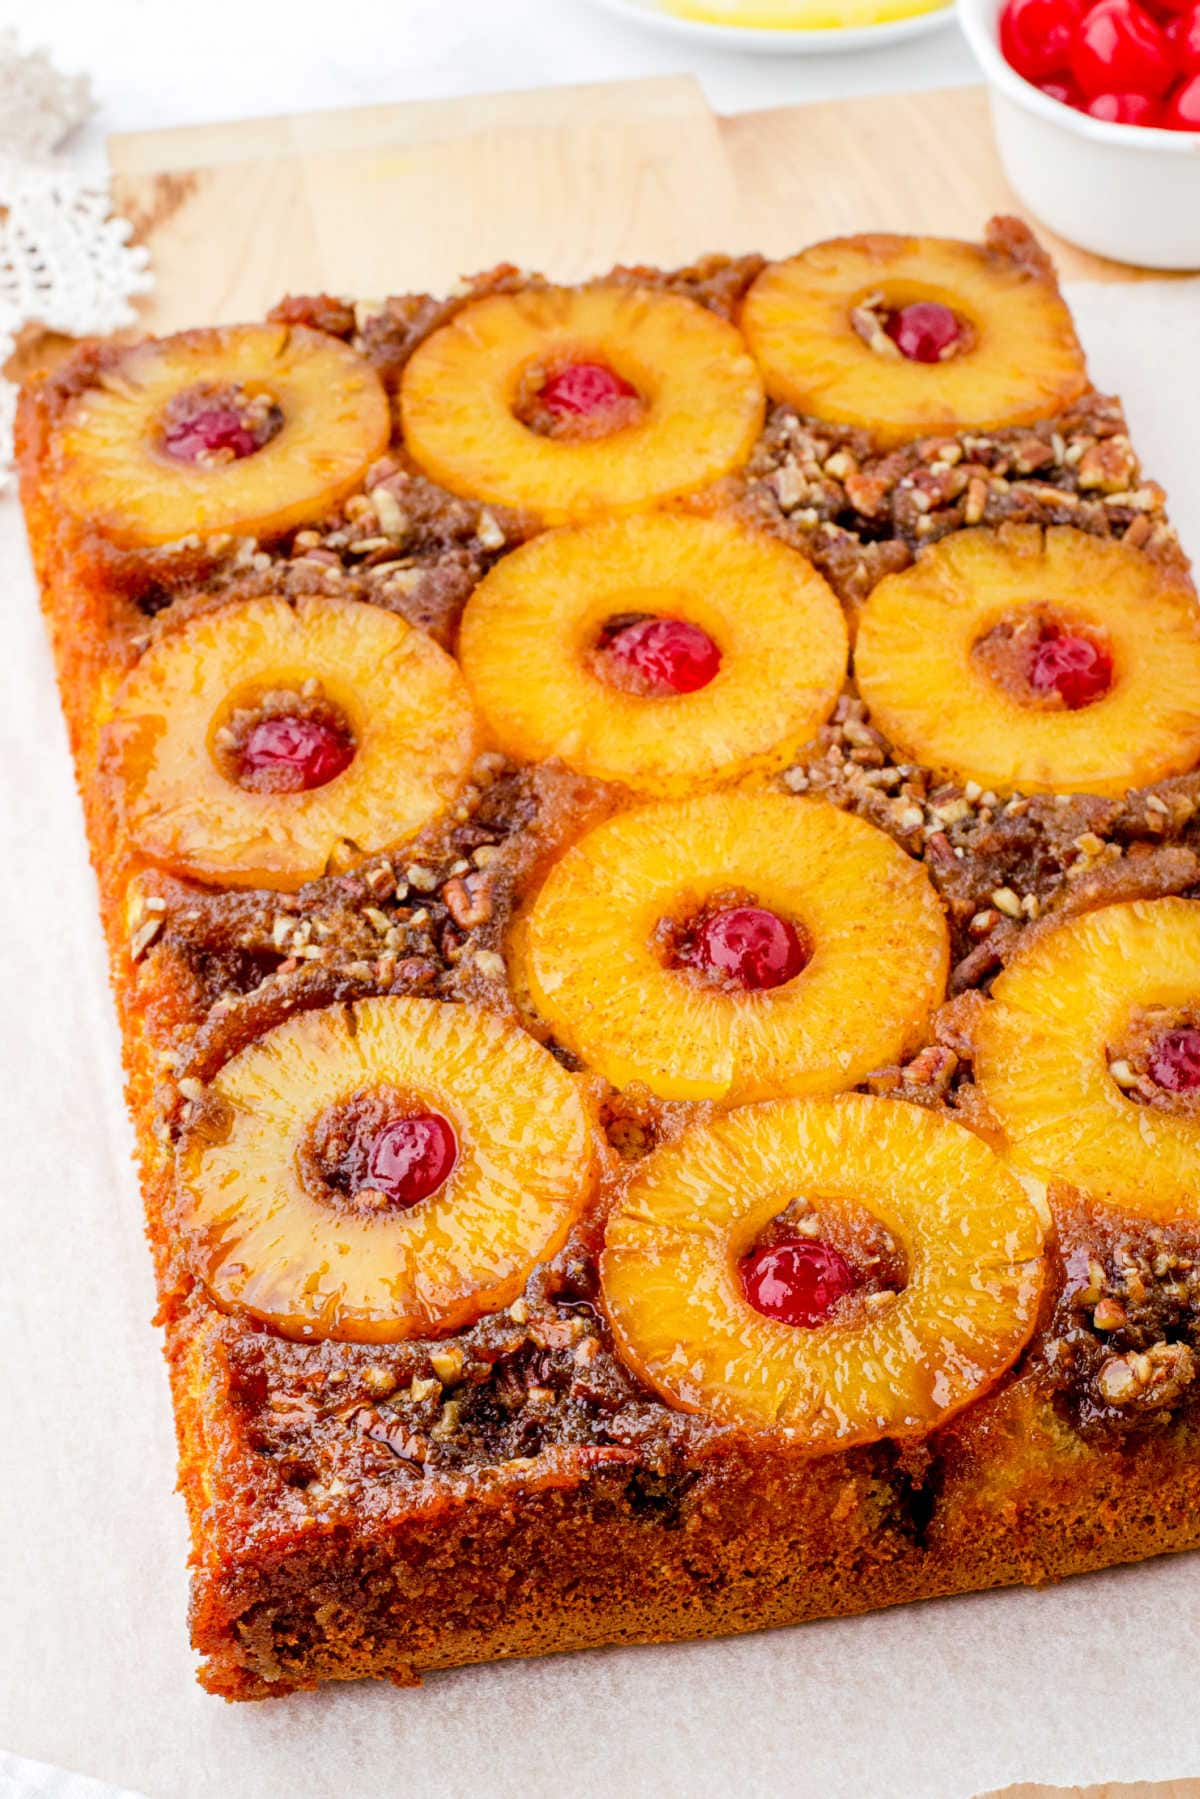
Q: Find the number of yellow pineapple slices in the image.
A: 10